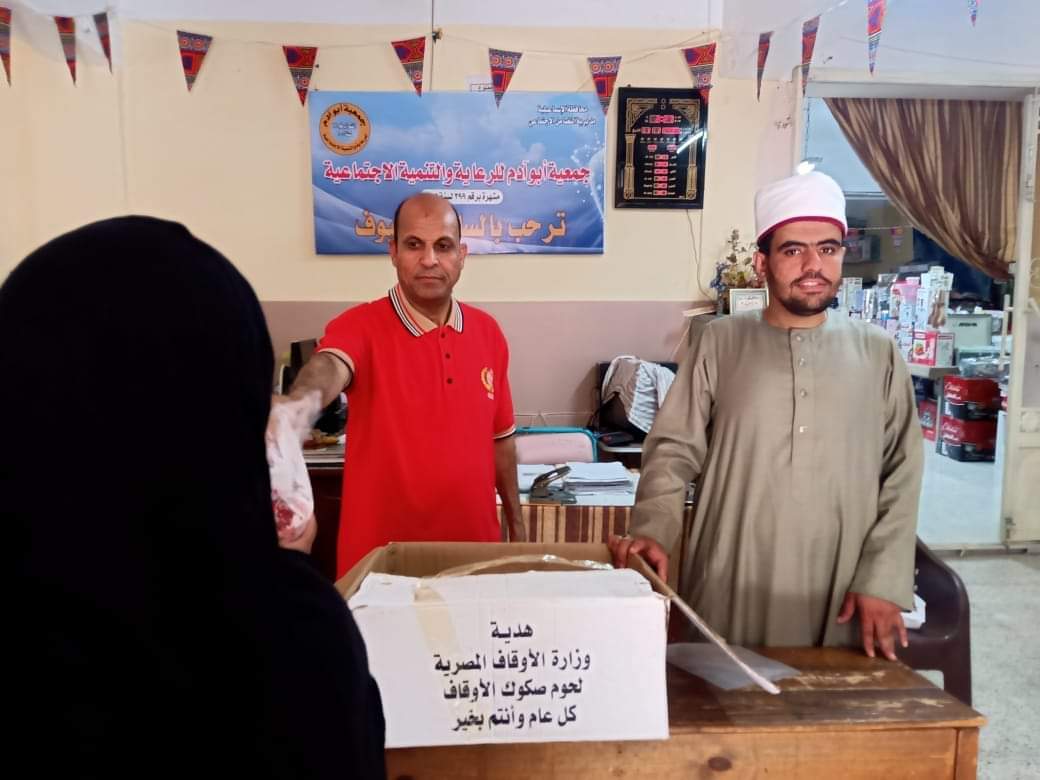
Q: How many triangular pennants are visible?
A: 13